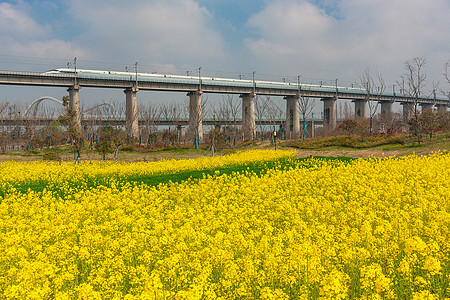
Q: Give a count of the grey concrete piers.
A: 11